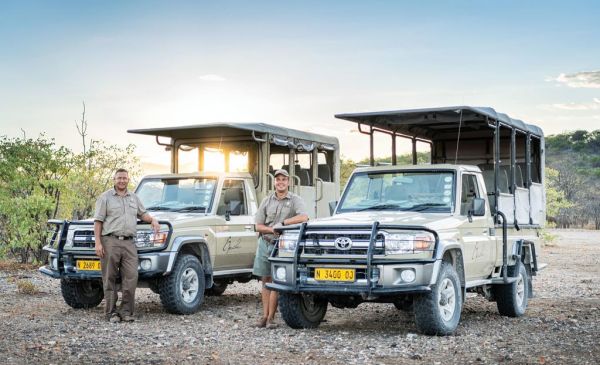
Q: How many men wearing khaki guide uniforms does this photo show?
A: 2